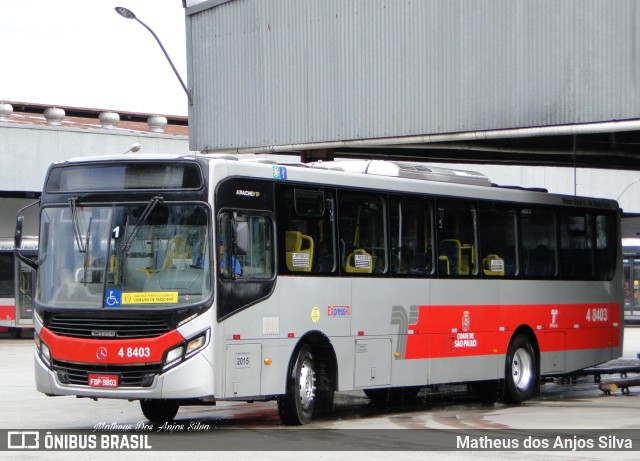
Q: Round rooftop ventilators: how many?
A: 4